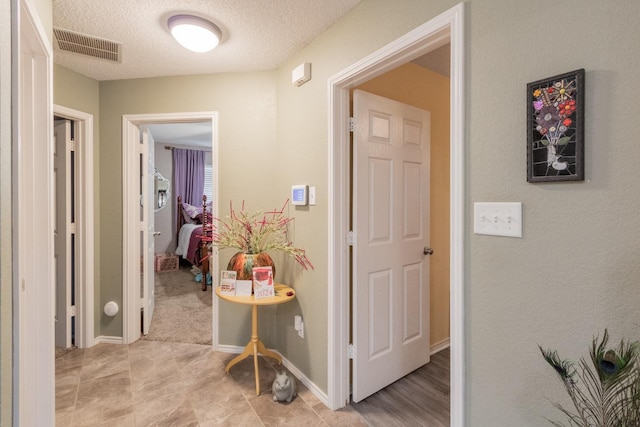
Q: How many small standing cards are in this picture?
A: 3